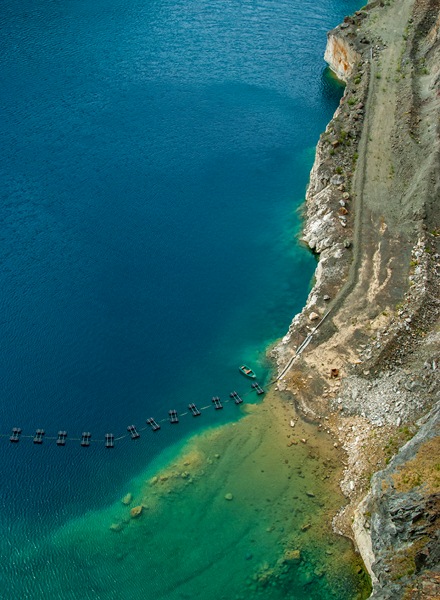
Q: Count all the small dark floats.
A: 12